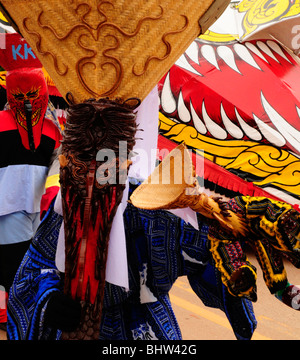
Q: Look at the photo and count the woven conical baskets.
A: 2